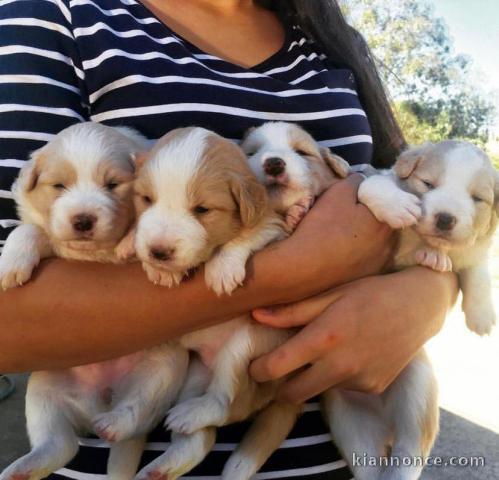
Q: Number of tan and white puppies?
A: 4